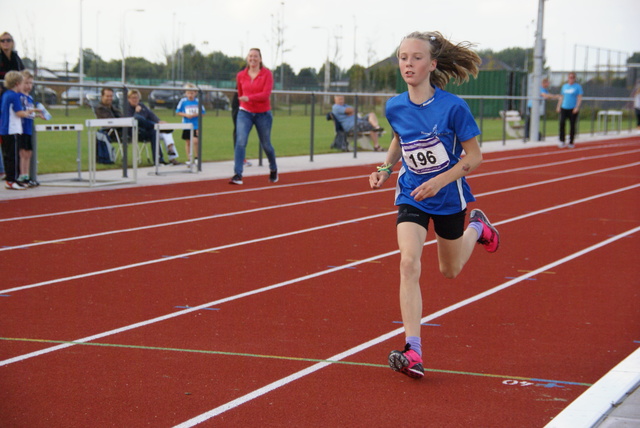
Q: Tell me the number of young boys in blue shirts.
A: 3